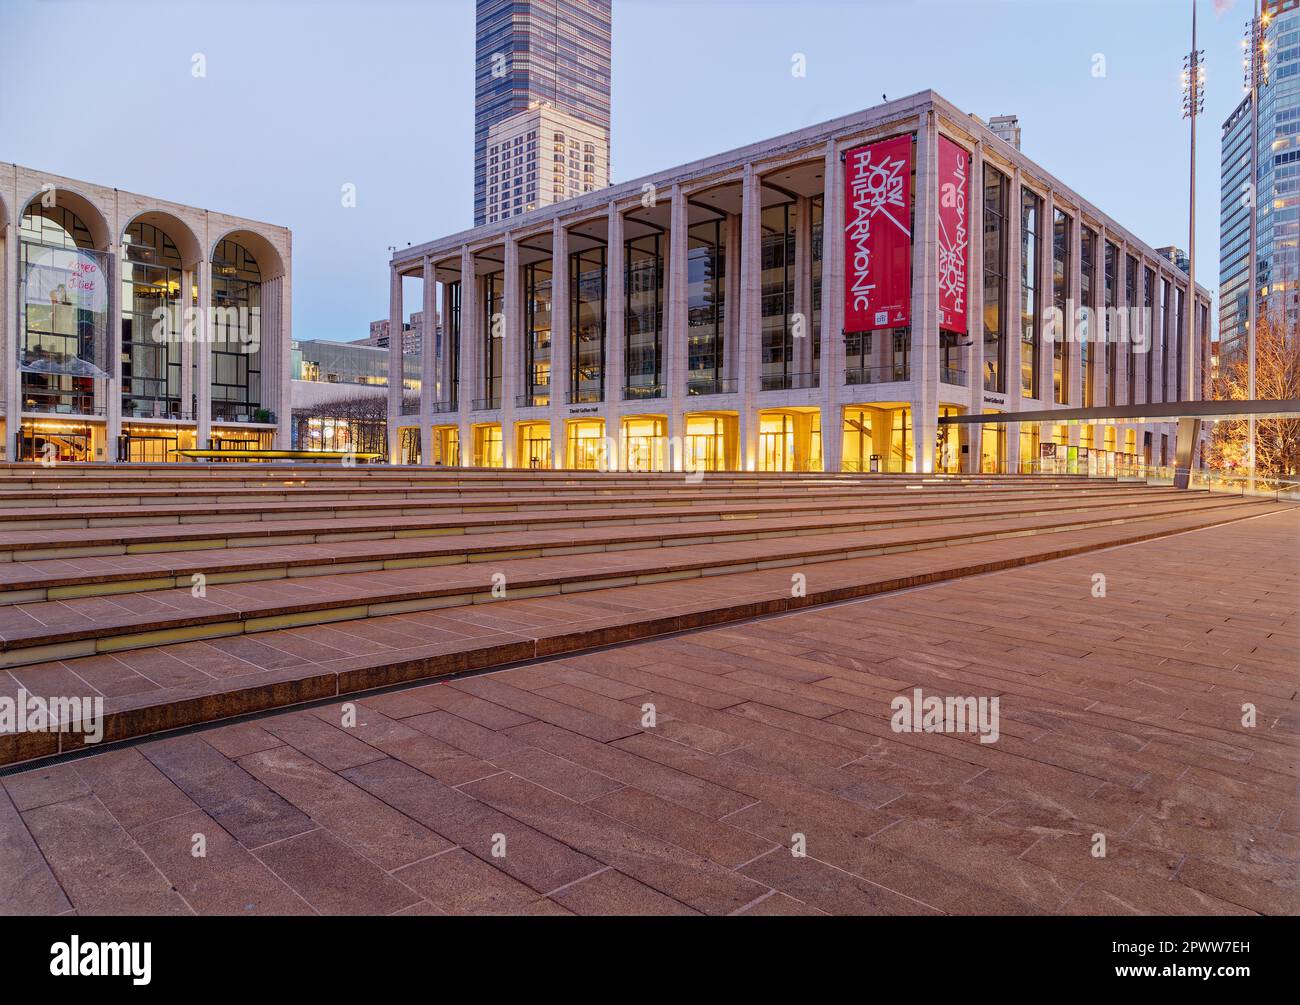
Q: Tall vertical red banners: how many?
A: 2